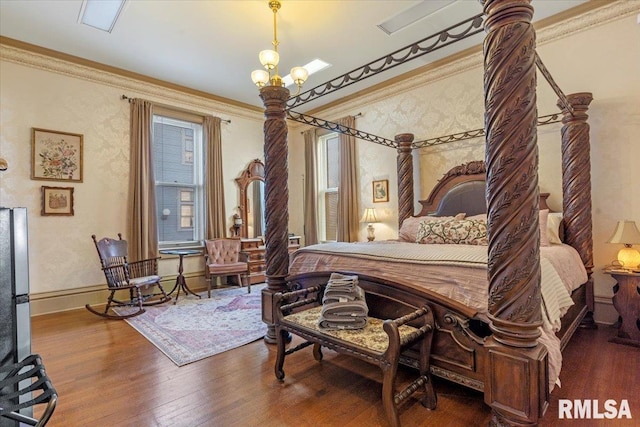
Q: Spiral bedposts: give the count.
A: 4